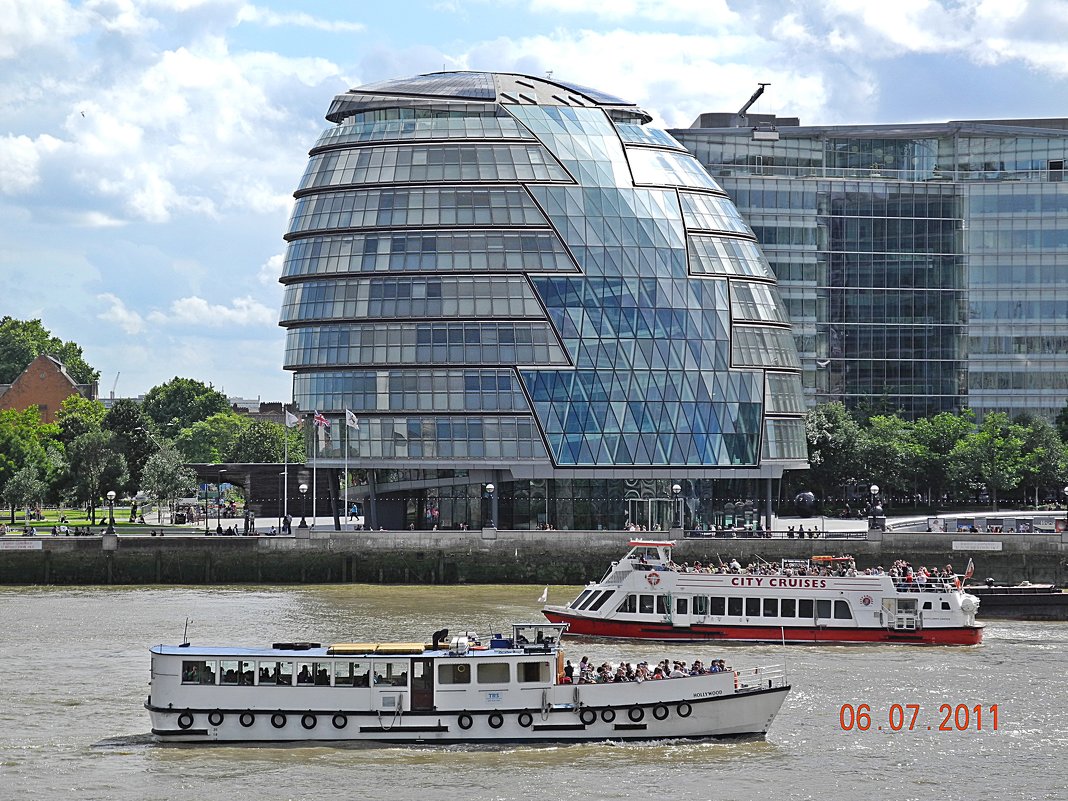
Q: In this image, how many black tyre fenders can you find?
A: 14